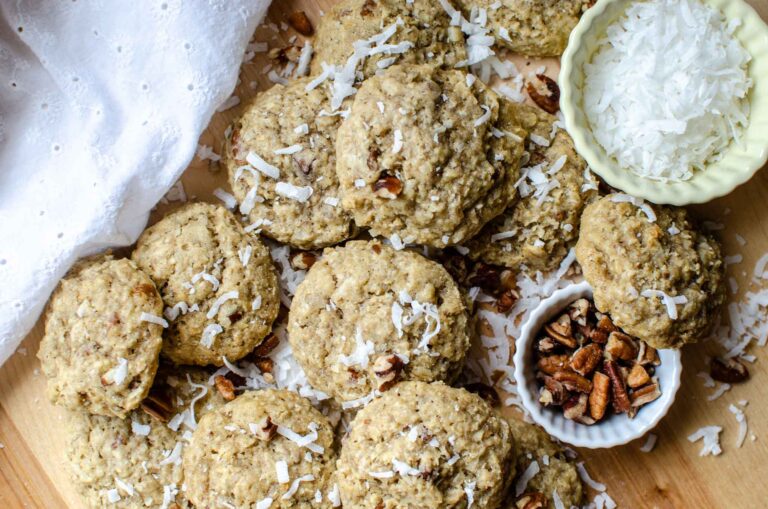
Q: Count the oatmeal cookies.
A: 13